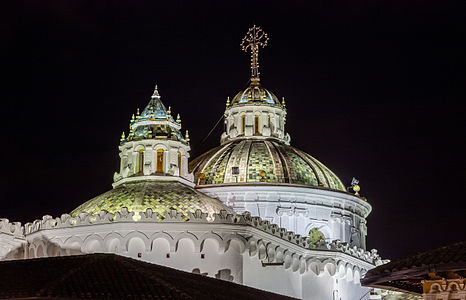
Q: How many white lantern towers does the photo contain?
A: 2